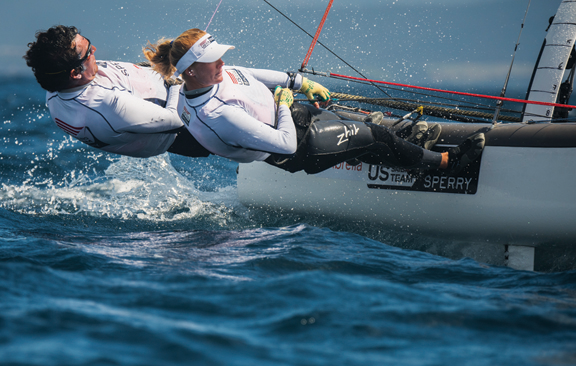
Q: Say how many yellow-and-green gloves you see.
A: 2